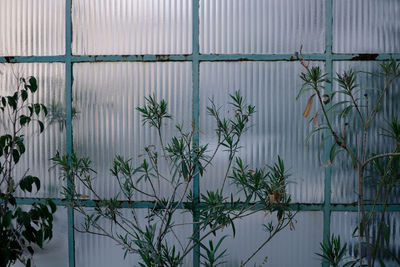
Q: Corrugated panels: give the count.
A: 12